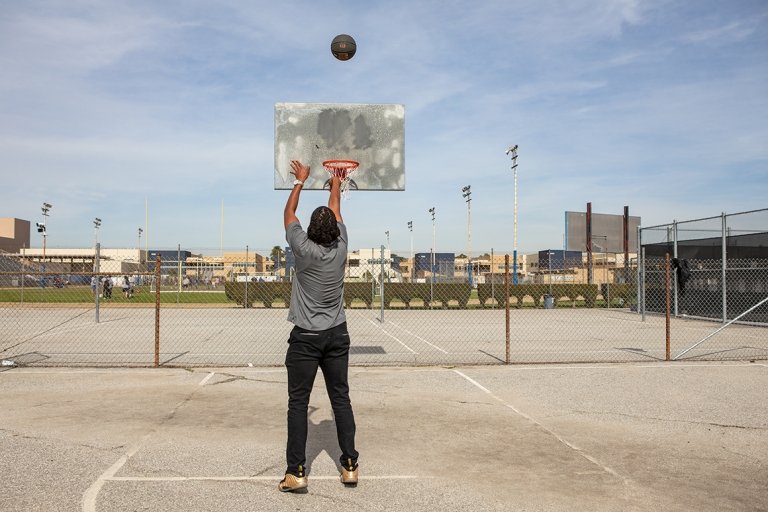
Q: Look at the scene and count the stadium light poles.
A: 8